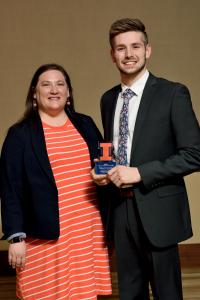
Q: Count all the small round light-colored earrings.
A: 2